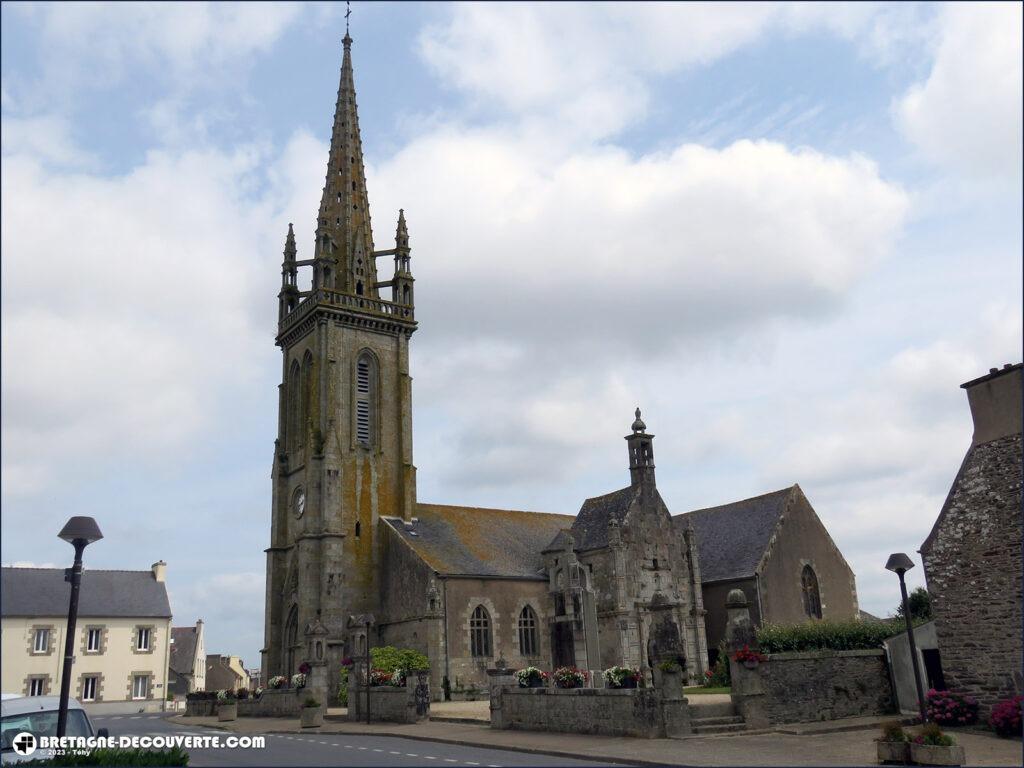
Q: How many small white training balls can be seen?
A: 0